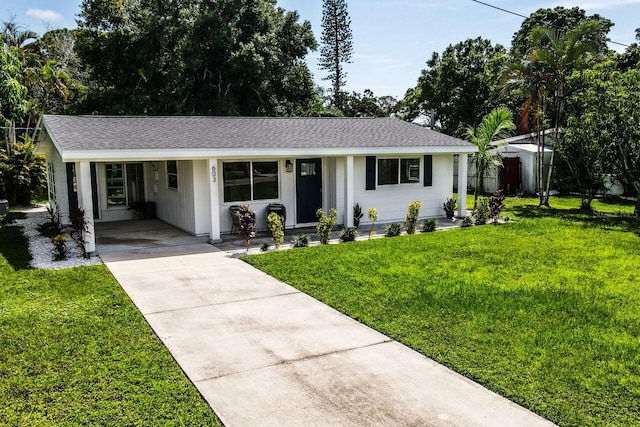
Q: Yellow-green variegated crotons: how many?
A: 5